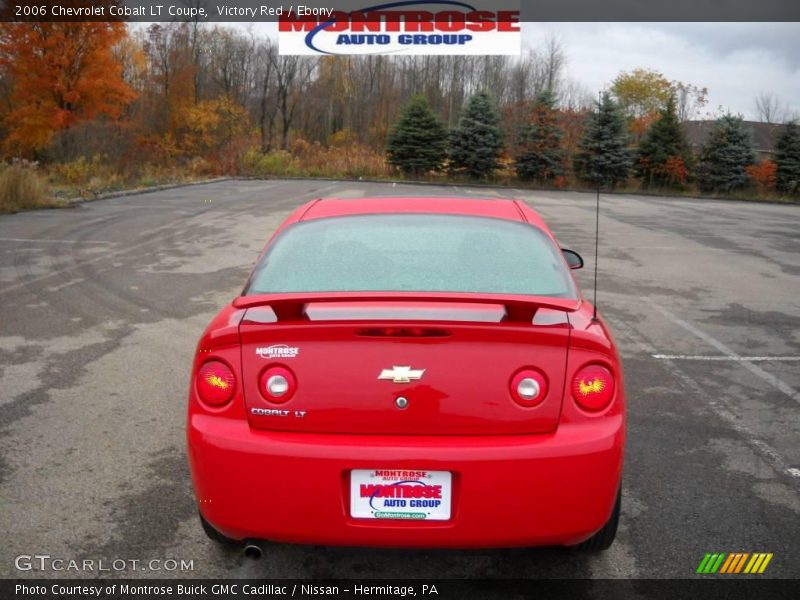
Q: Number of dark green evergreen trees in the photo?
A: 7